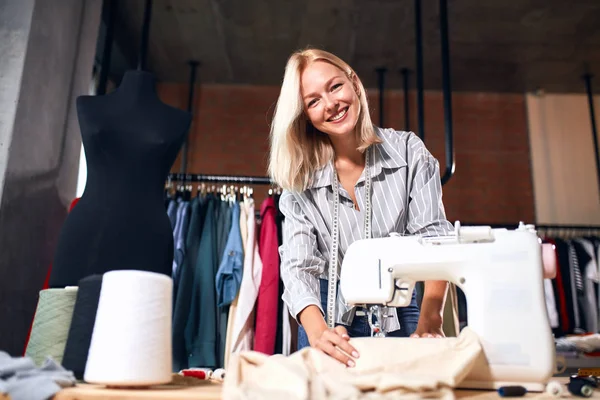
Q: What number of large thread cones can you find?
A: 3